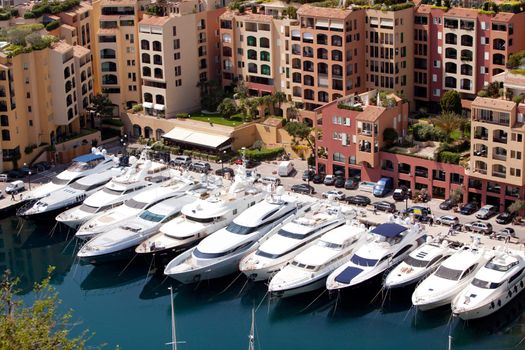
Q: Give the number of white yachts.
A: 13